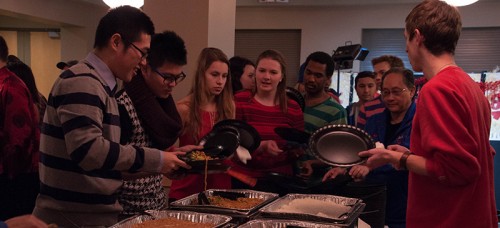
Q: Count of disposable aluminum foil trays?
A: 4